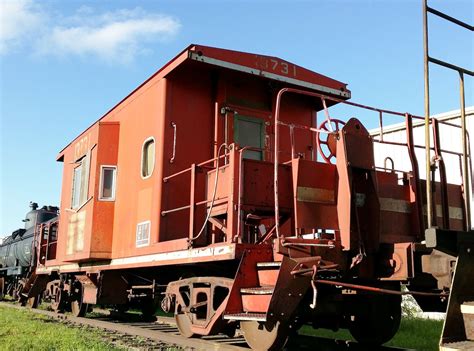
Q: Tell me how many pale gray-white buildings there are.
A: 1